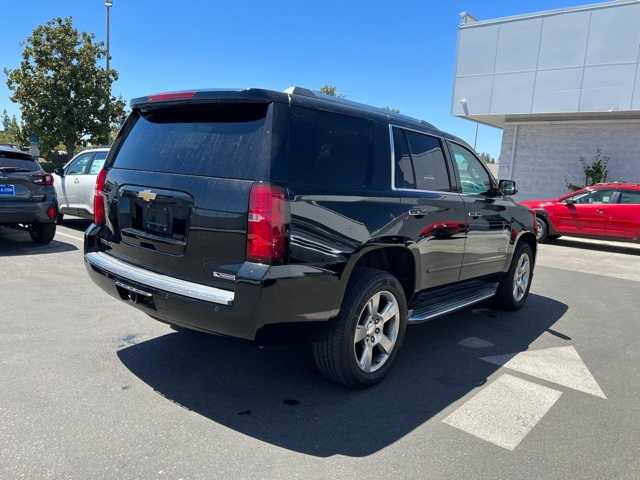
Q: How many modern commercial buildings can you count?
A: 1